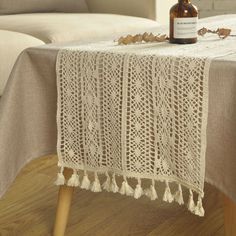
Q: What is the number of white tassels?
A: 13